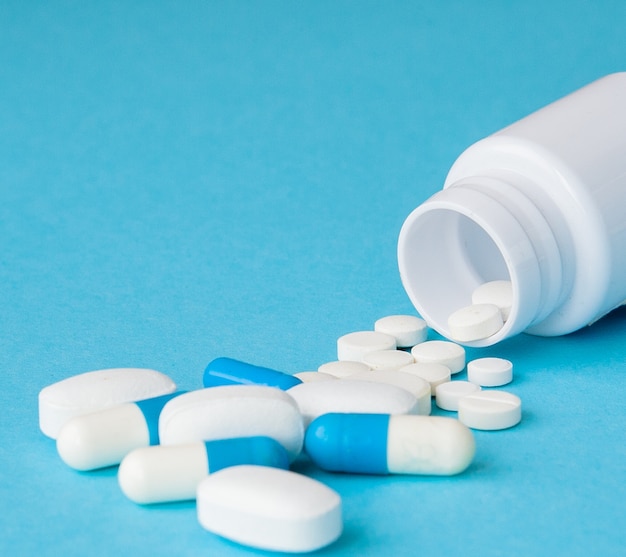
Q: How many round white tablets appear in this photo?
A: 13